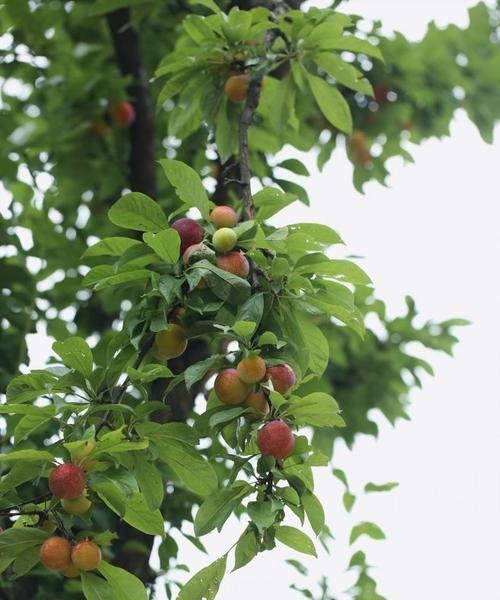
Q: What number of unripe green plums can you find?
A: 1